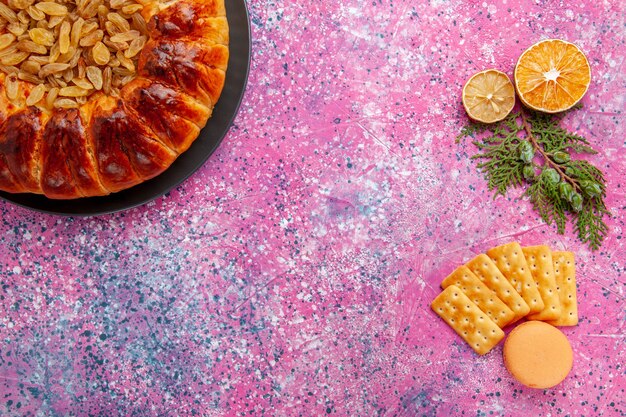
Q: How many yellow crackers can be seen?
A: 6